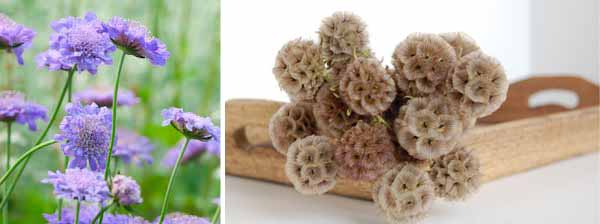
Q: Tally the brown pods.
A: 13